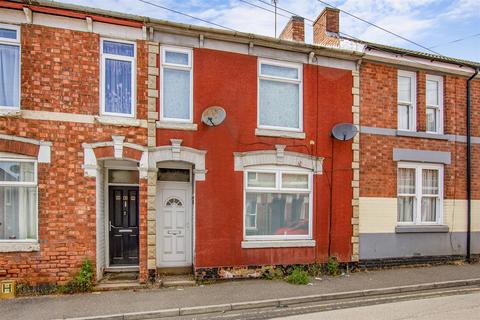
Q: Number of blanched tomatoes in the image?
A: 0